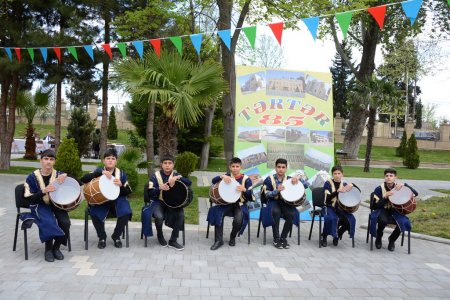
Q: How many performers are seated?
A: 7